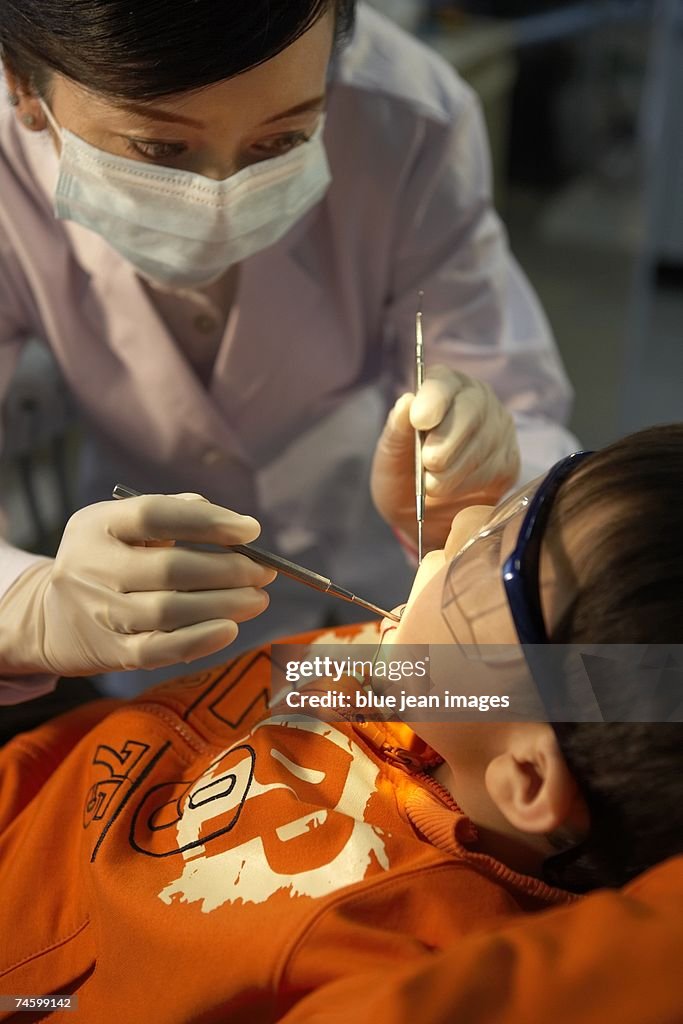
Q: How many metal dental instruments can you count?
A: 2